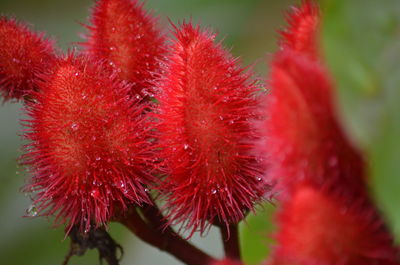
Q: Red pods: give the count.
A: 7